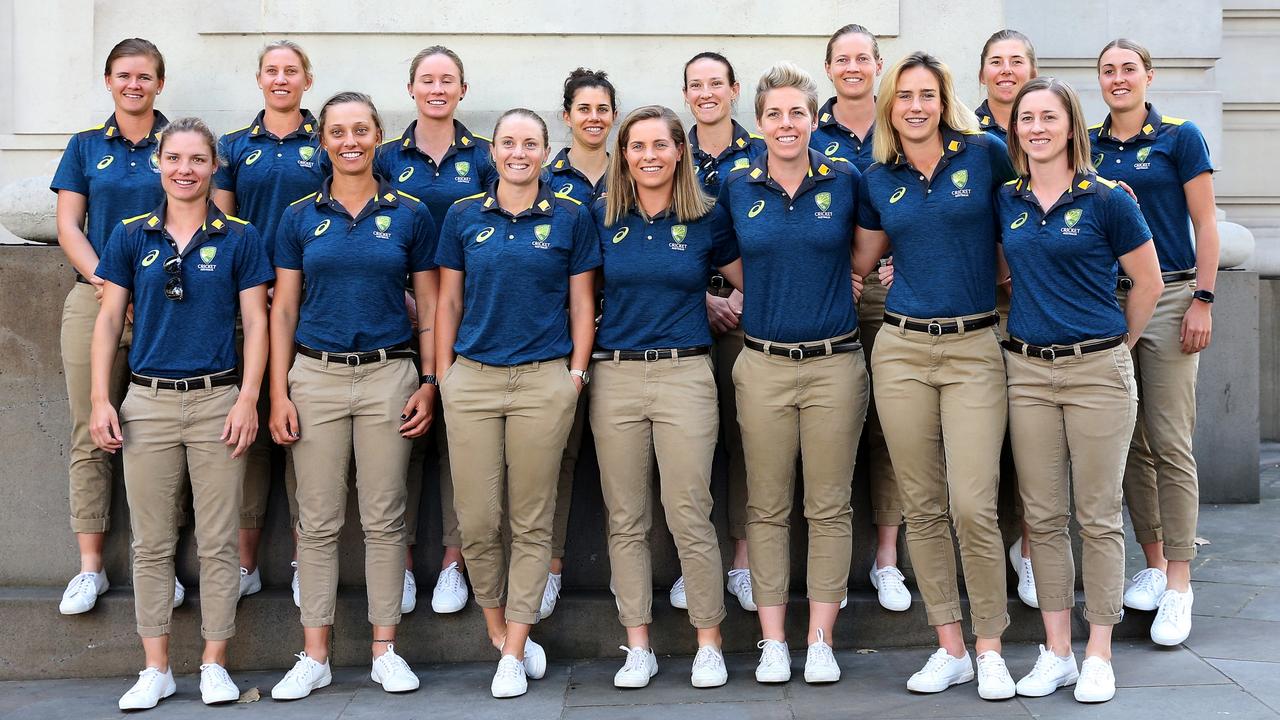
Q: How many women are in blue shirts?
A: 15